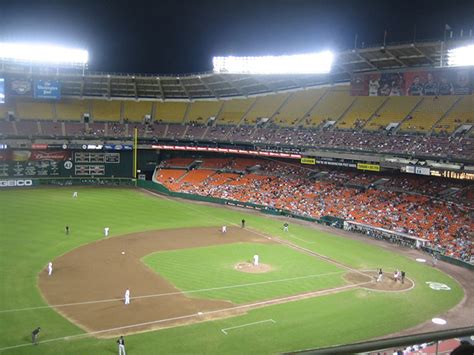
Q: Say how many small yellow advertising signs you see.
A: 2